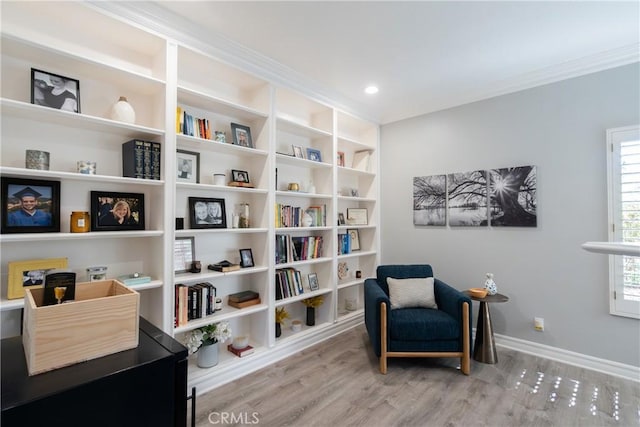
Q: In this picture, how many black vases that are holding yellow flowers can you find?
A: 2